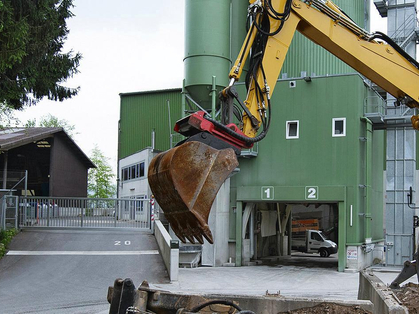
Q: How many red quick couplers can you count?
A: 1